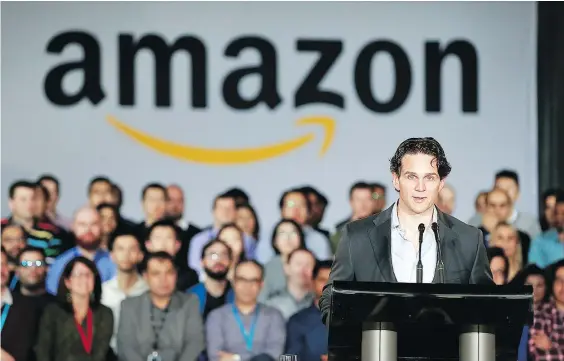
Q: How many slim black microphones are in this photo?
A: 2